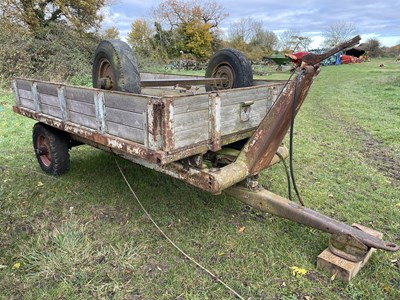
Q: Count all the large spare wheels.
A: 2